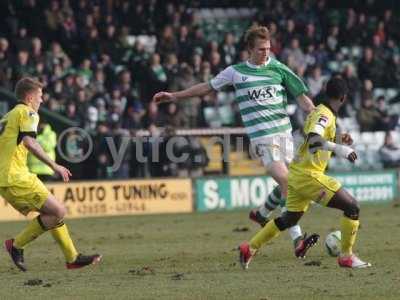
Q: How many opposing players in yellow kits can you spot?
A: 2